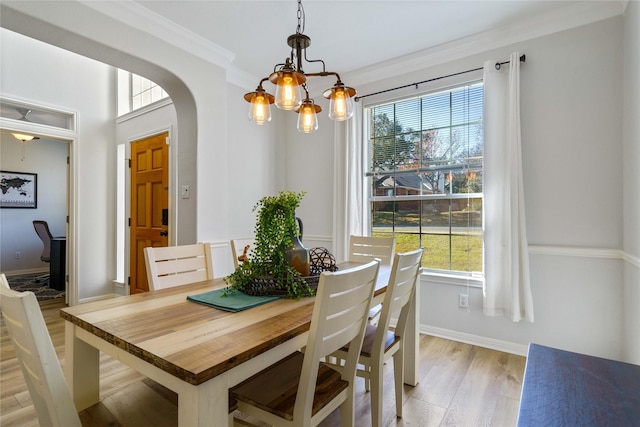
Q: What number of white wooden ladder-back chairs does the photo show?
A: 6